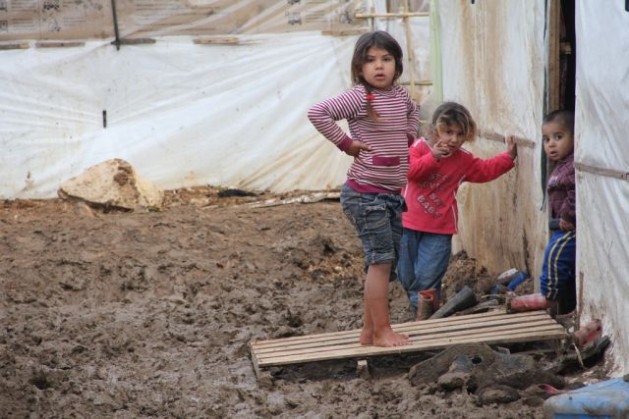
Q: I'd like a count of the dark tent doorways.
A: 1